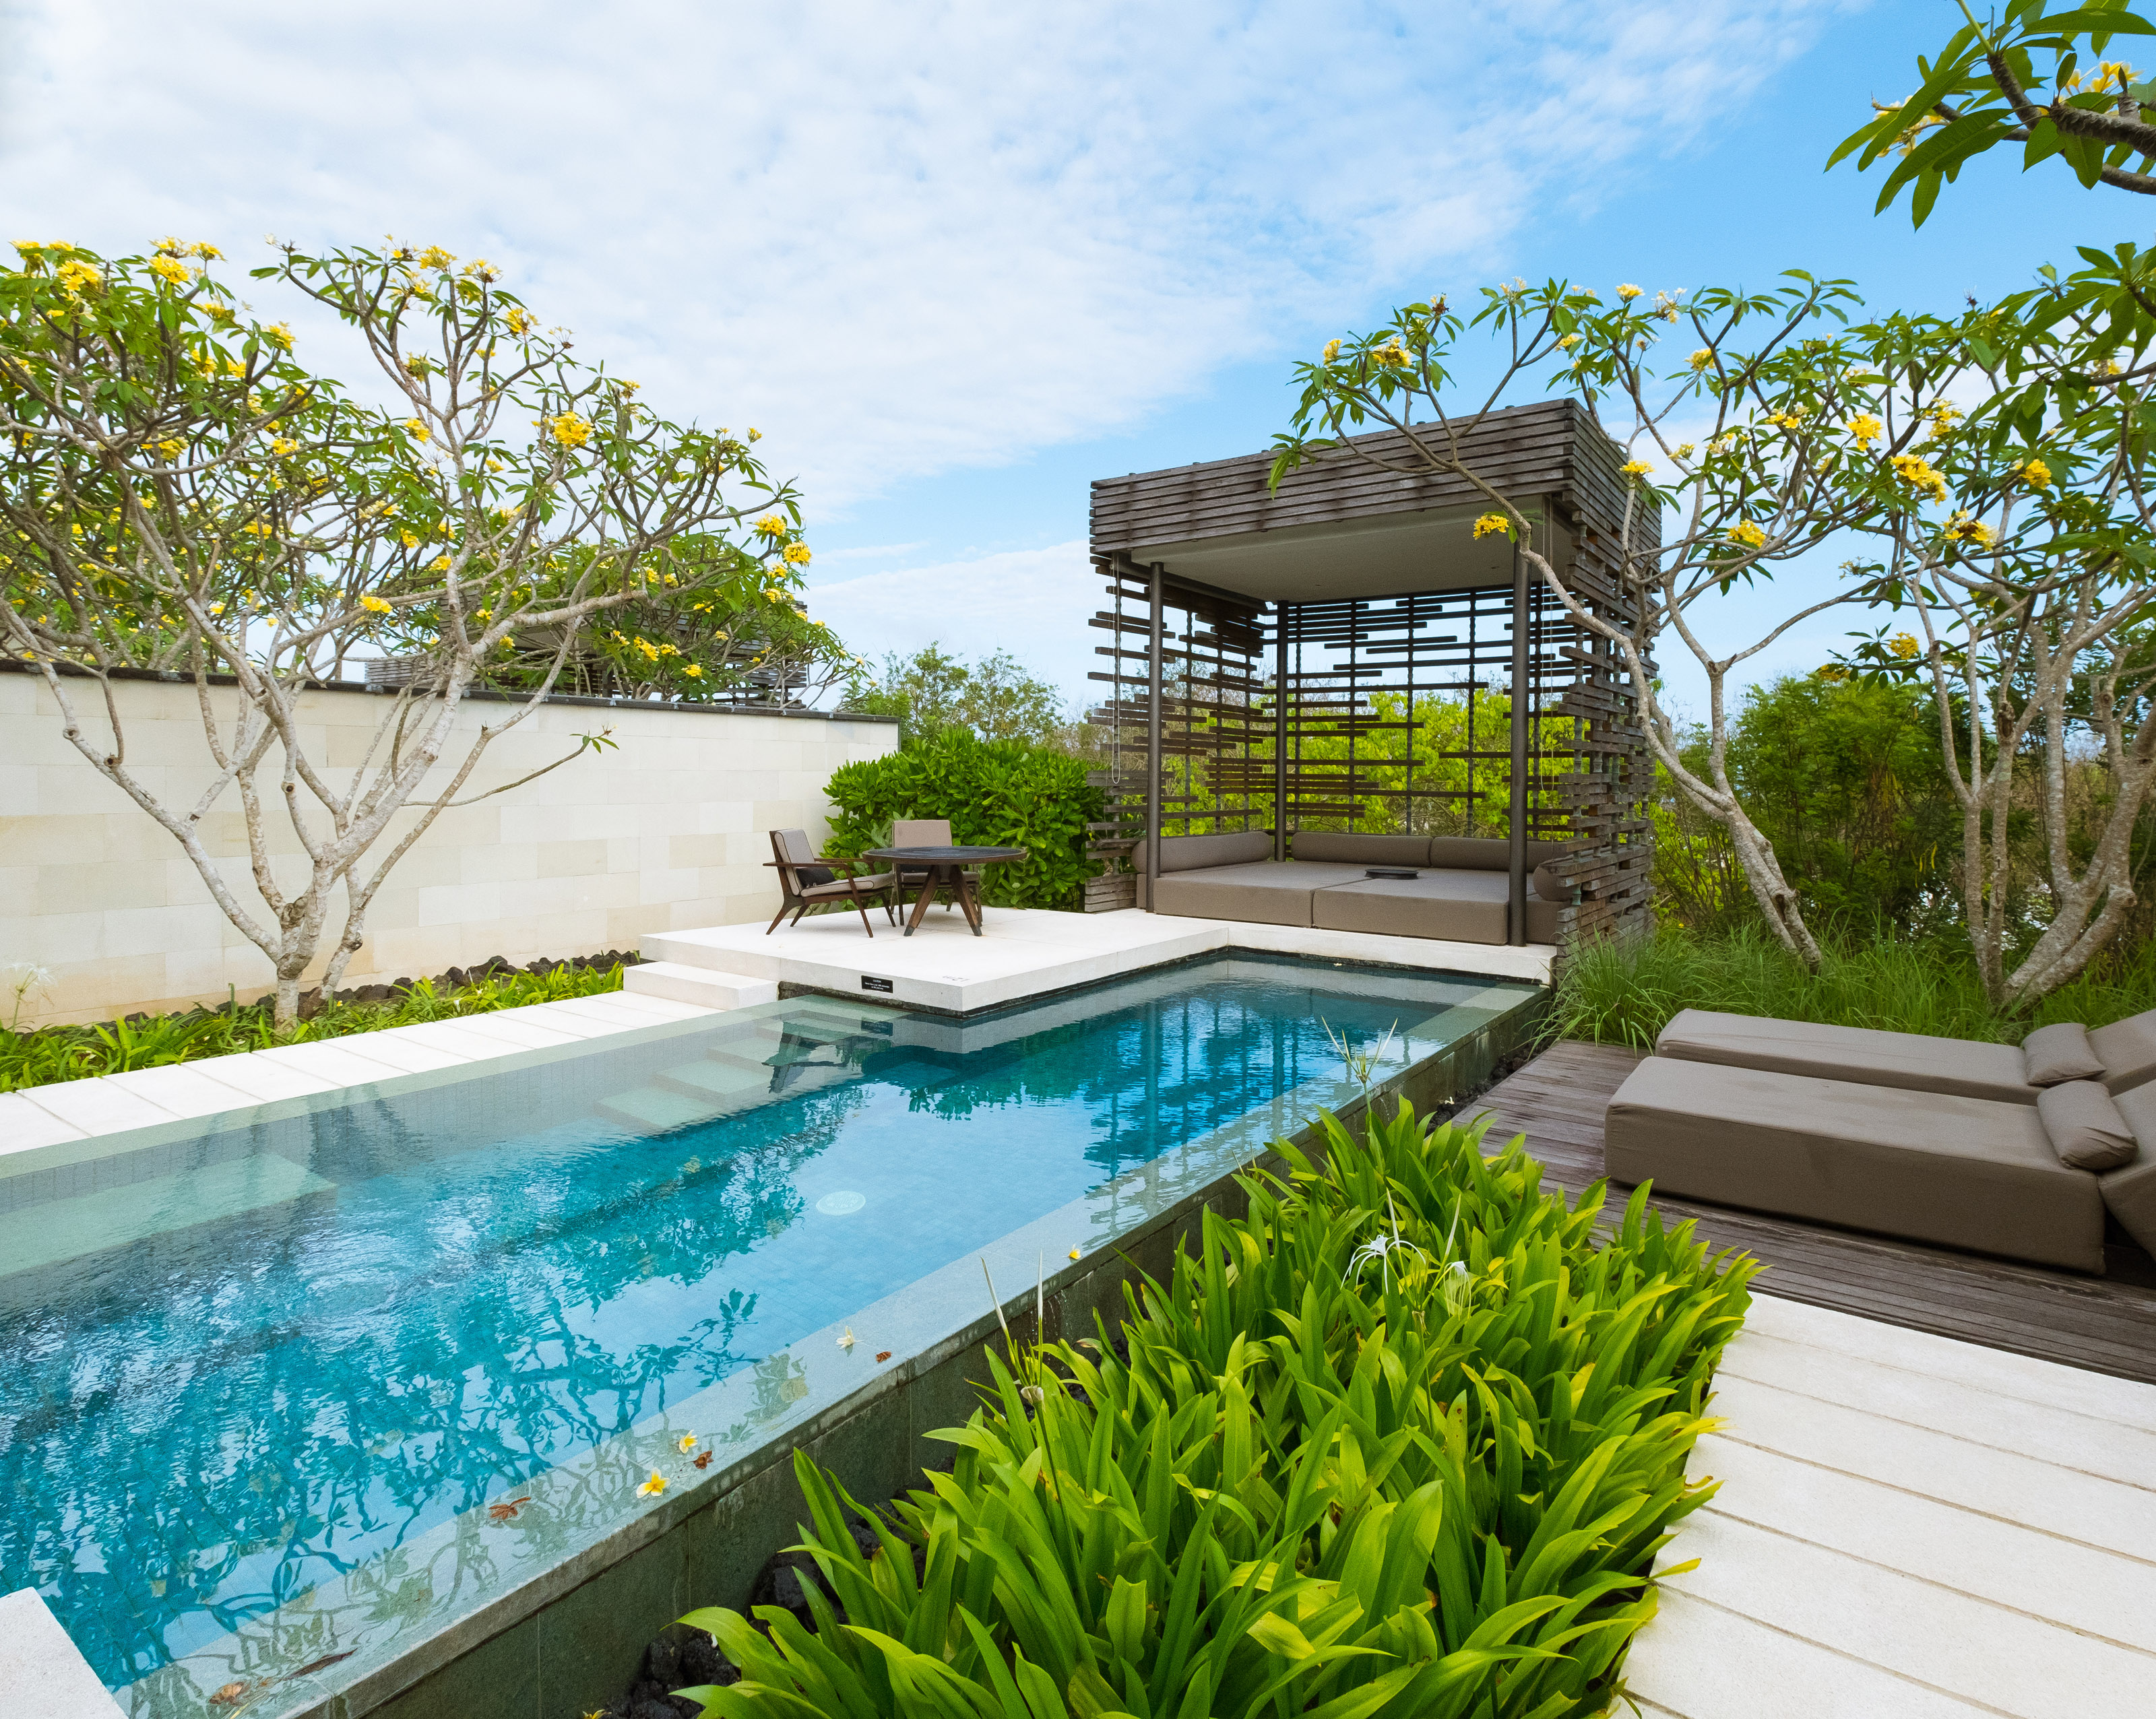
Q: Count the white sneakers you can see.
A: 0